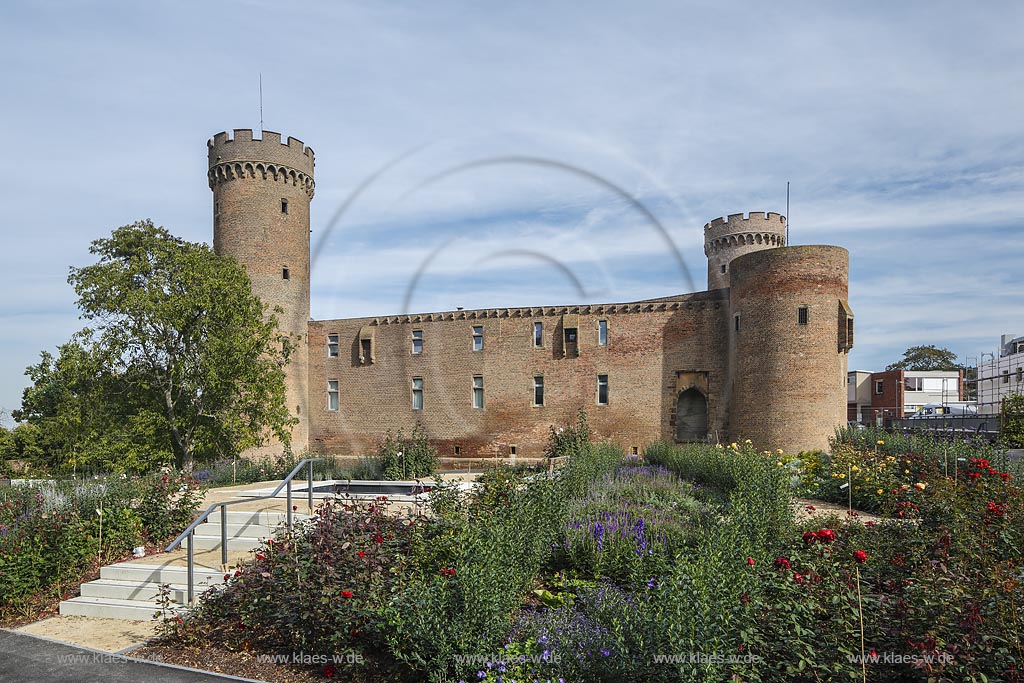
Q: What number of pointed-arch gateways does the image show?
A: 1